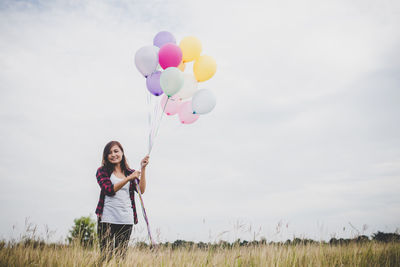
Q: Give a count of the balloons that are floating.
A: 12